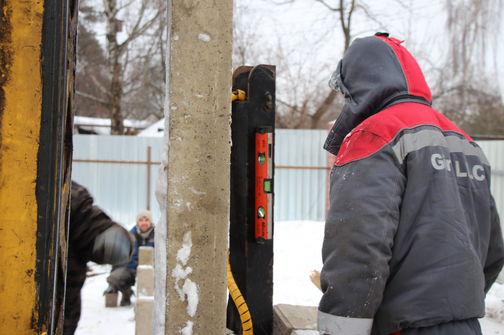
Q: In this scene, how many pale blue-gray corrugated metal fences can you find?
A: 1